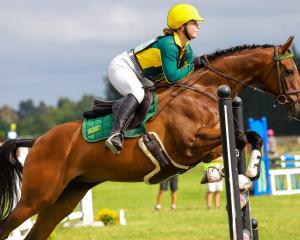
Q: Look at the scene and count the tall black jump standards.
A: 2